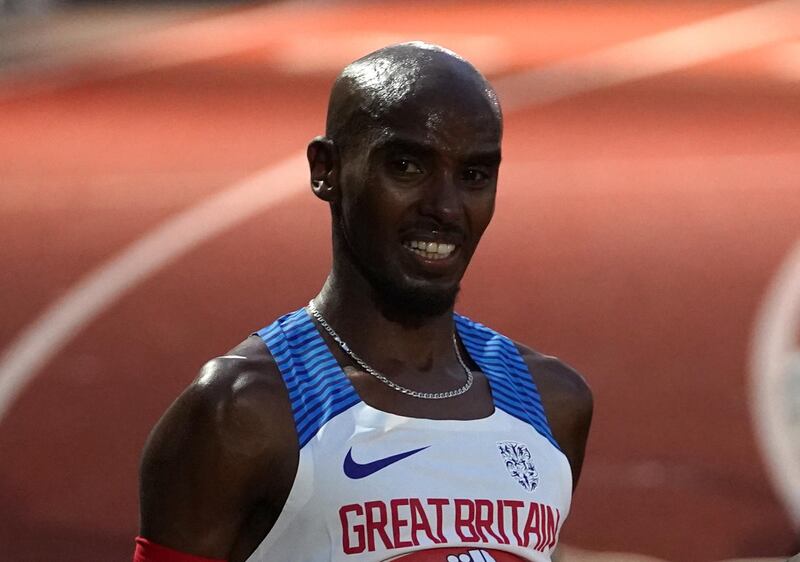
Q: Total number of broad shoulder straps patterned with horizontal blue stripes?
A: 2